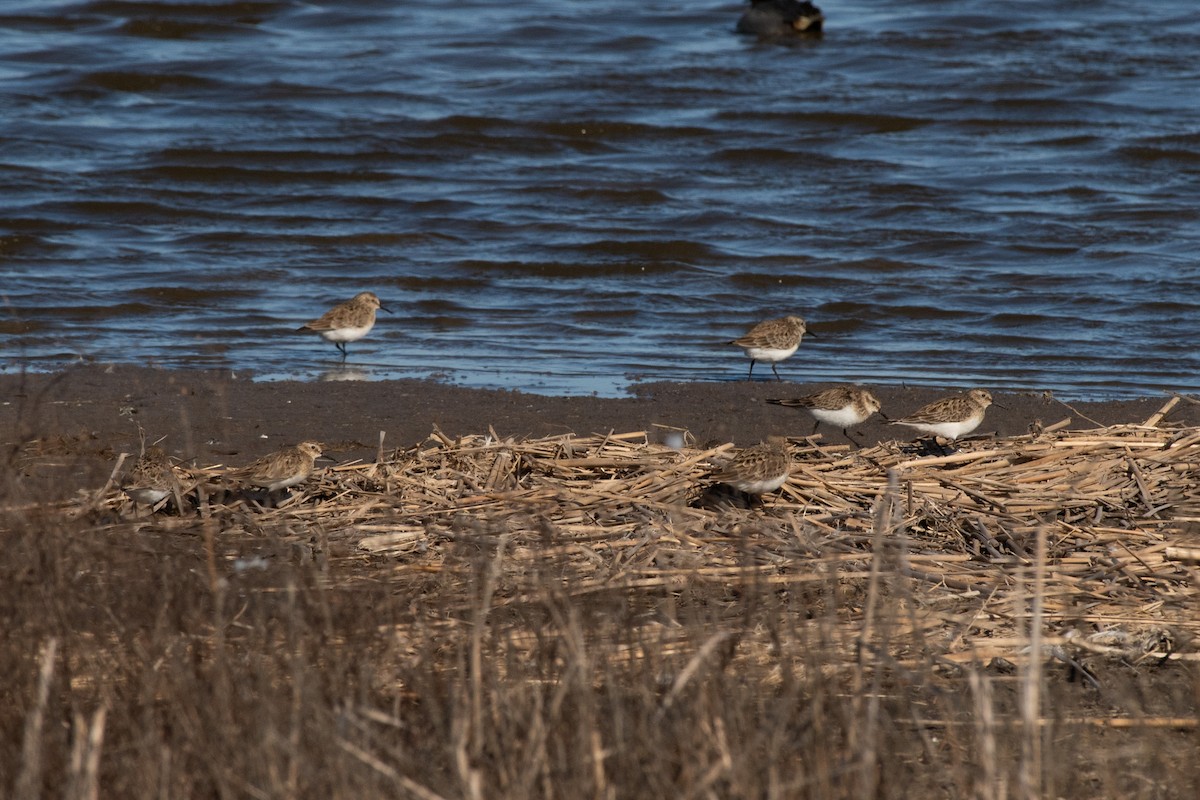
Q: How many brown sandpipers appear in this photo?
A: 7